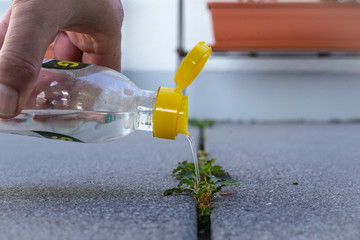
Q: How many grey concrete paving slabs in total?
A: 2